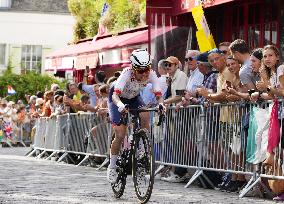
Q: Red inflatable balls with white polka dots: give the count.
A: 0